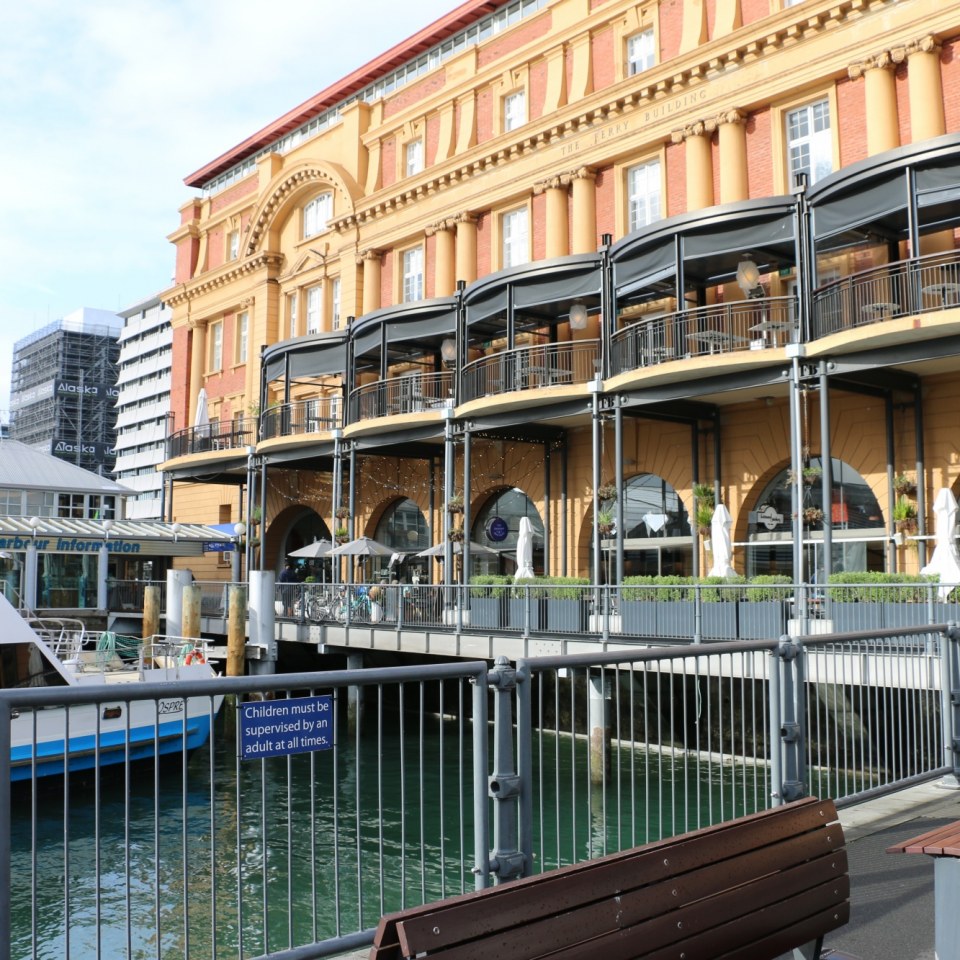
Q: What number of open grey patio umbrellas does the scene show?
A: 3